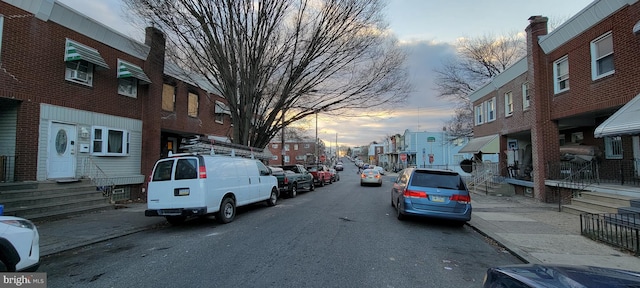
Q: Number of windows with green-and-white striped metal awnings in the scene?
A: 2